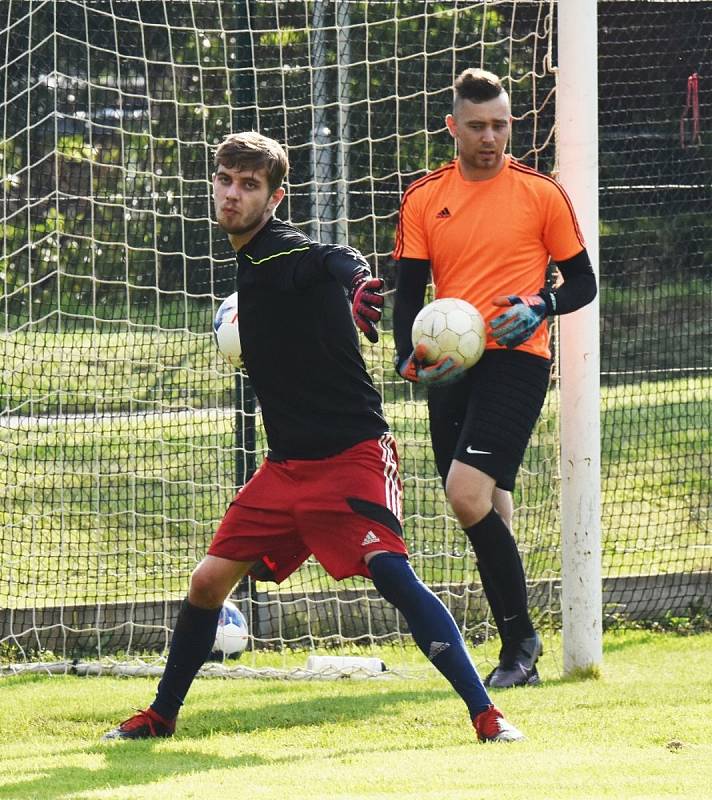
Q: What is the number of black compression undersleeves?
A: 2